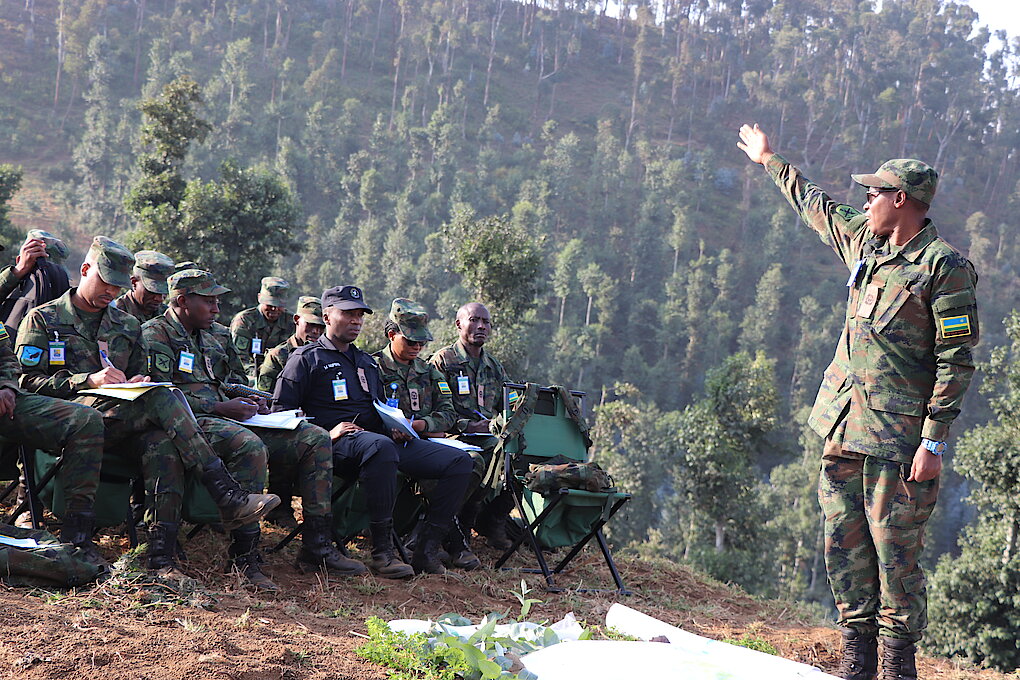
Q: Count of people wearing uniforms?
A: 12